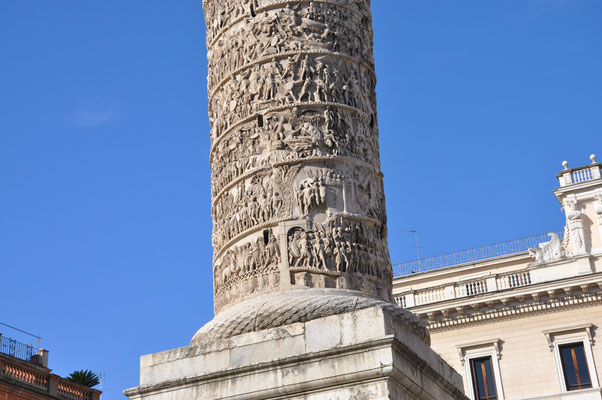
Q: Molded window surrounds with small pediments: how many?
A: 2